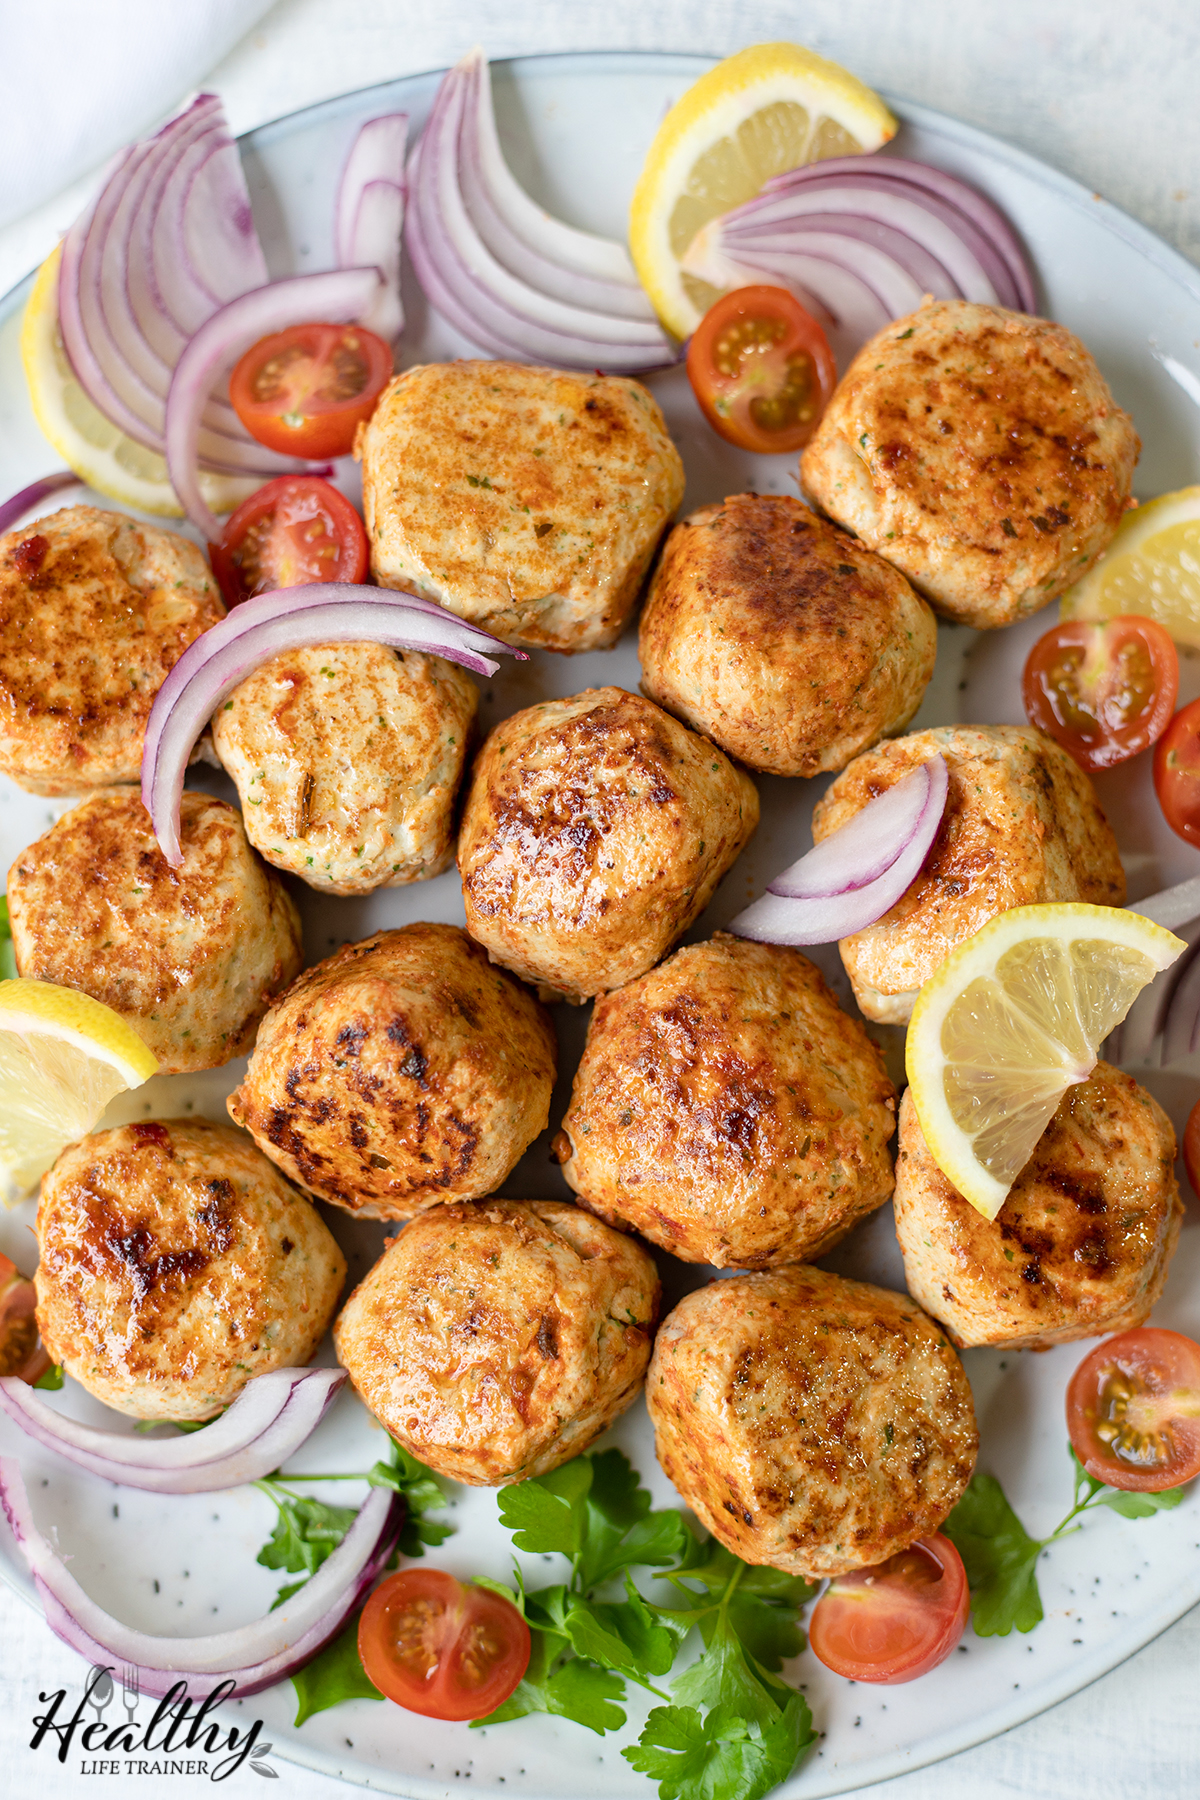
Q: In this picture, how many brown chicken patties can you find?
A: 14